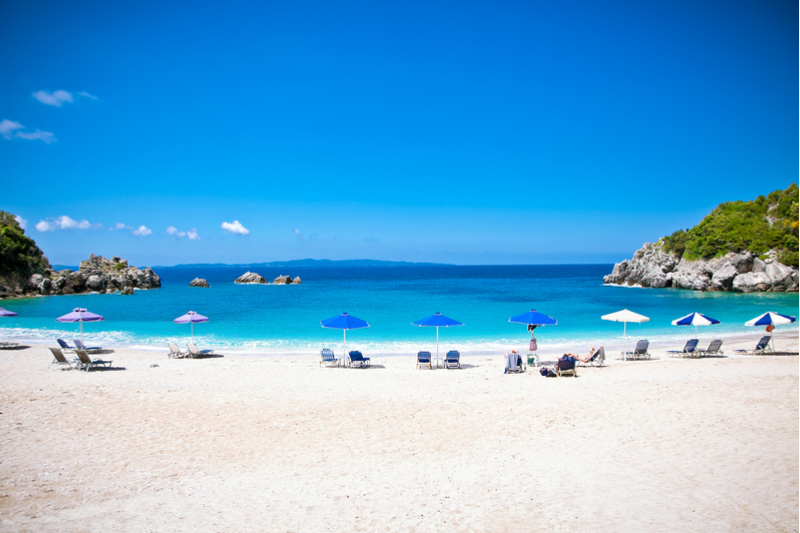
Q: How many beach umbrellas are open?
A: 9